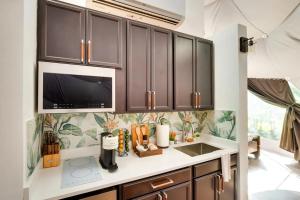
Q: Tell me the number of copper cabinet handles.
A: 11